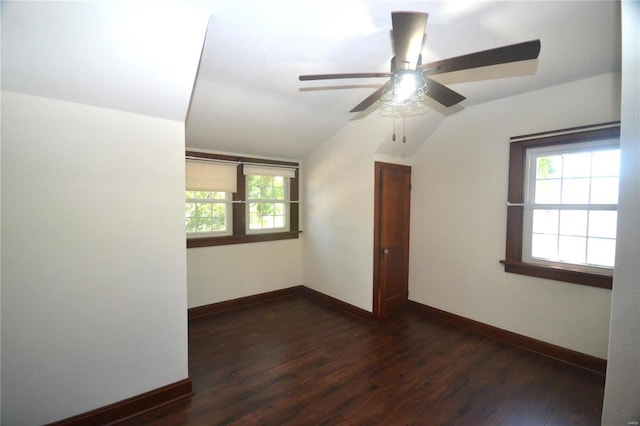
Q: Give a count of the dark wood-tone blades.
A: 5